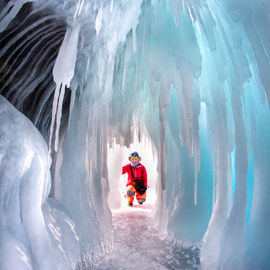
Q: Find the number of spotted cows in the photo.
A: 0